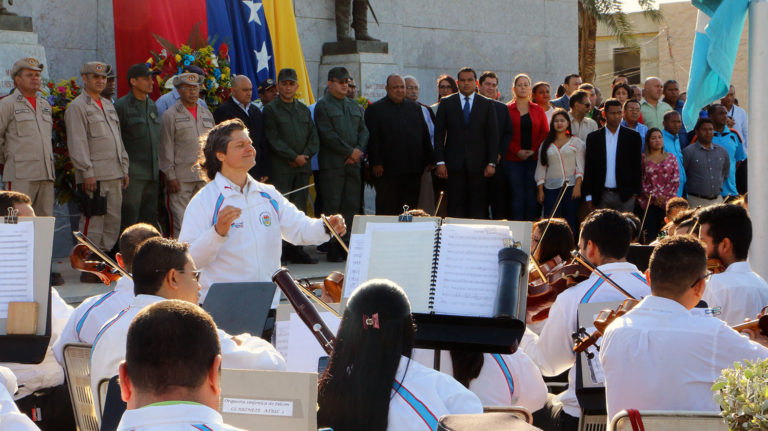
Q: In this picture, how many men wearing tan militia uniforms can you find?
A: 3